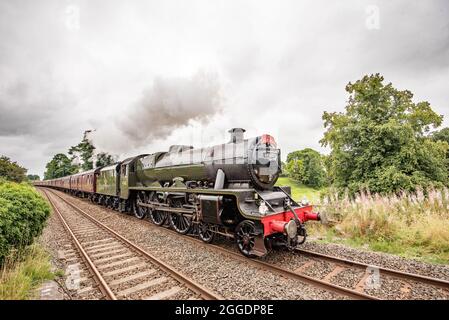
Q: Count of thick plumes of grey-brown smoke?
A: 1